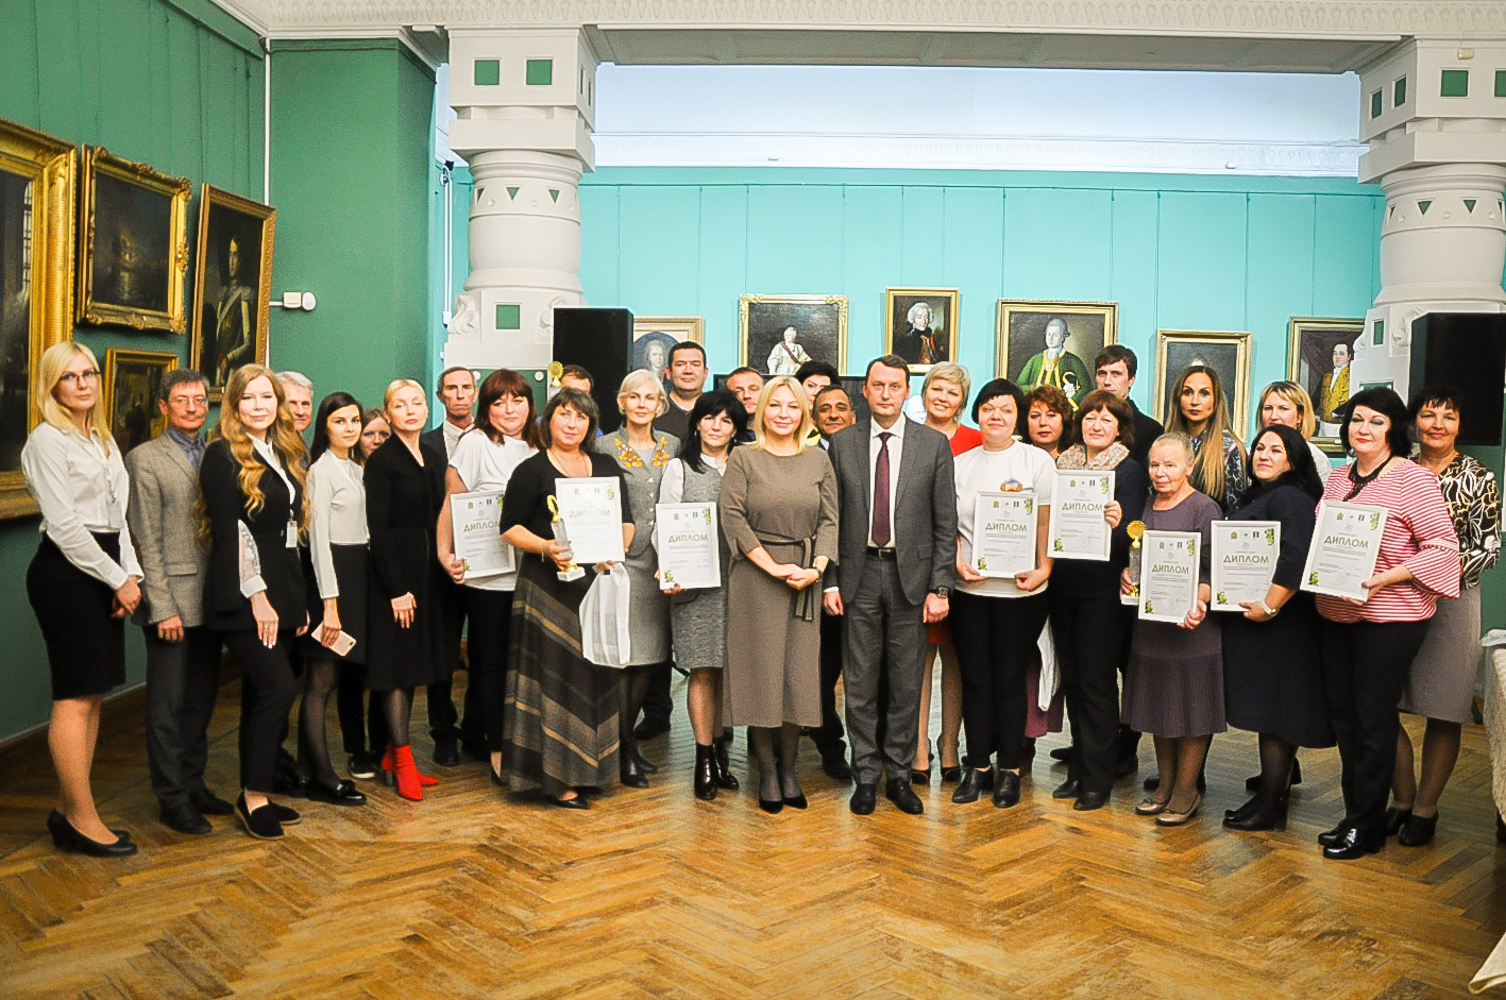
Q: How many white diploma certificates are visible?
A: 8